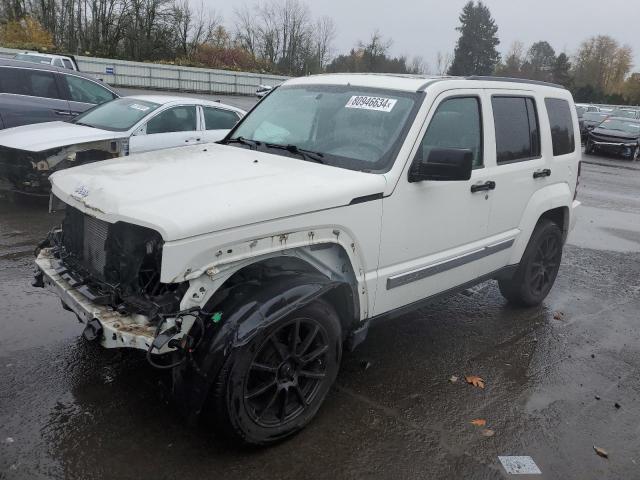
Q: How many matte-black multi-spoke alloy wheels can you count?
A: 2